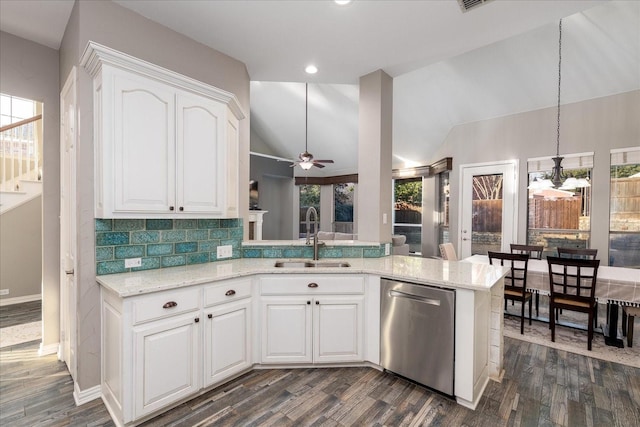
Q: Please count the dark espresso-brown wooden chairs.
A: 4